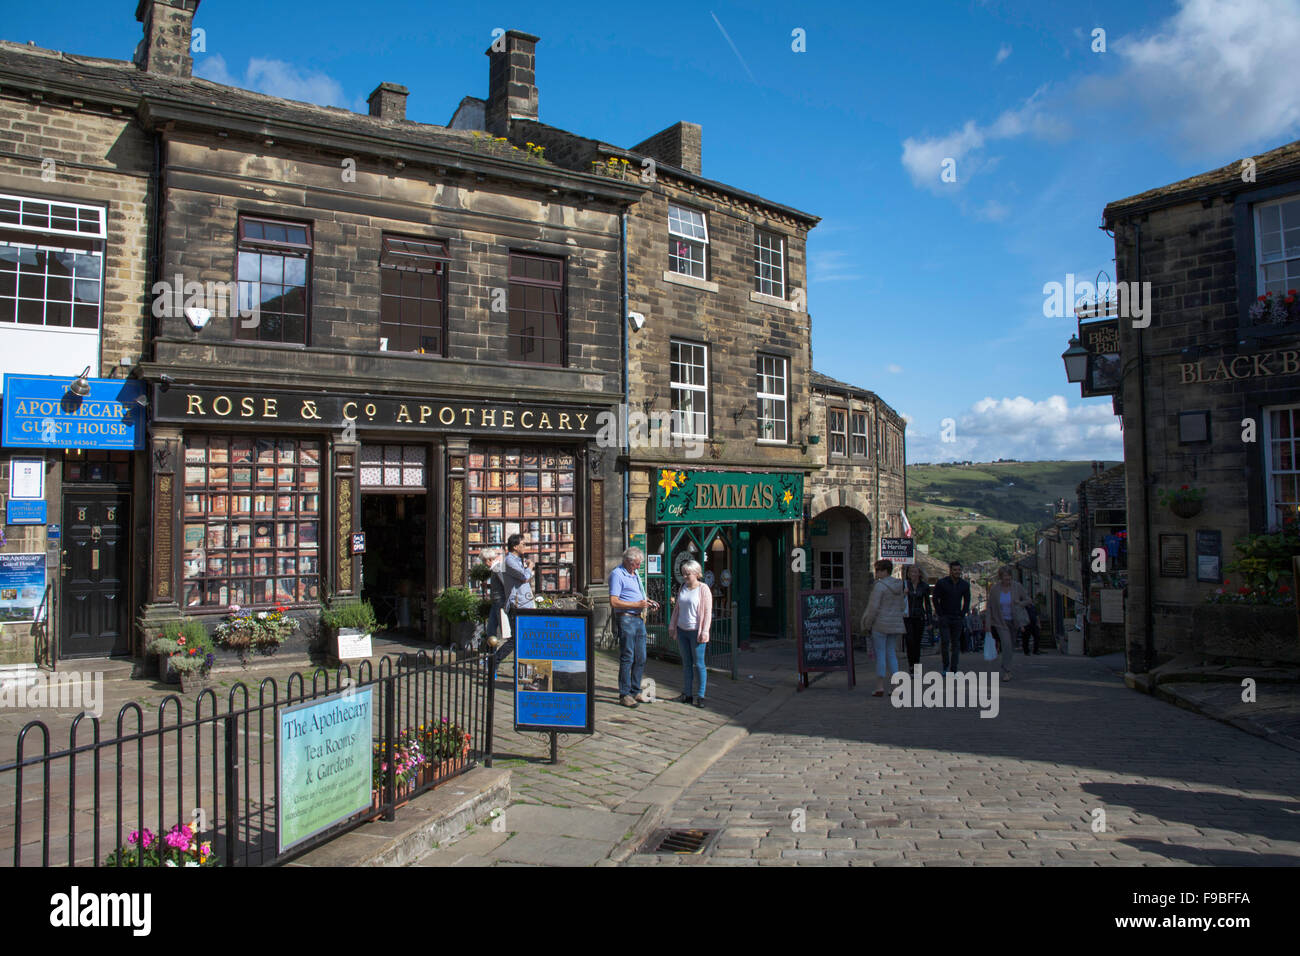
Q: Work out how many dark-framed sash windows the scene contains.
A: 3